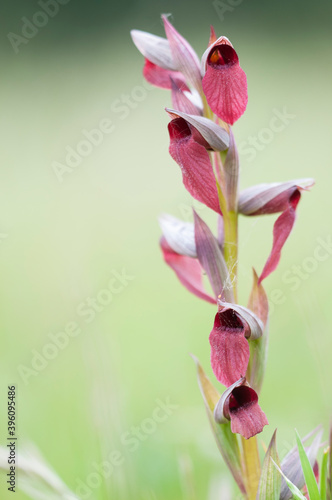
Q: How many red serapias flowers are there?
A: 7